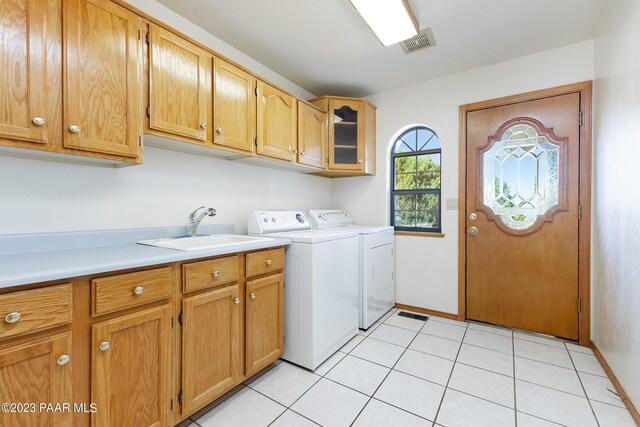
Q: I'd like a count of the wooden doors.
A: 1